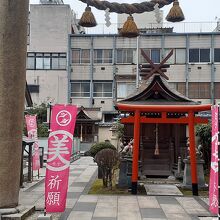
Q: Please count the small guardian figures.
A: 2